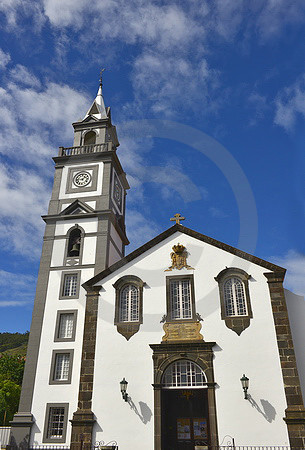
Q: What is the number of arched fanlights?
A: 1